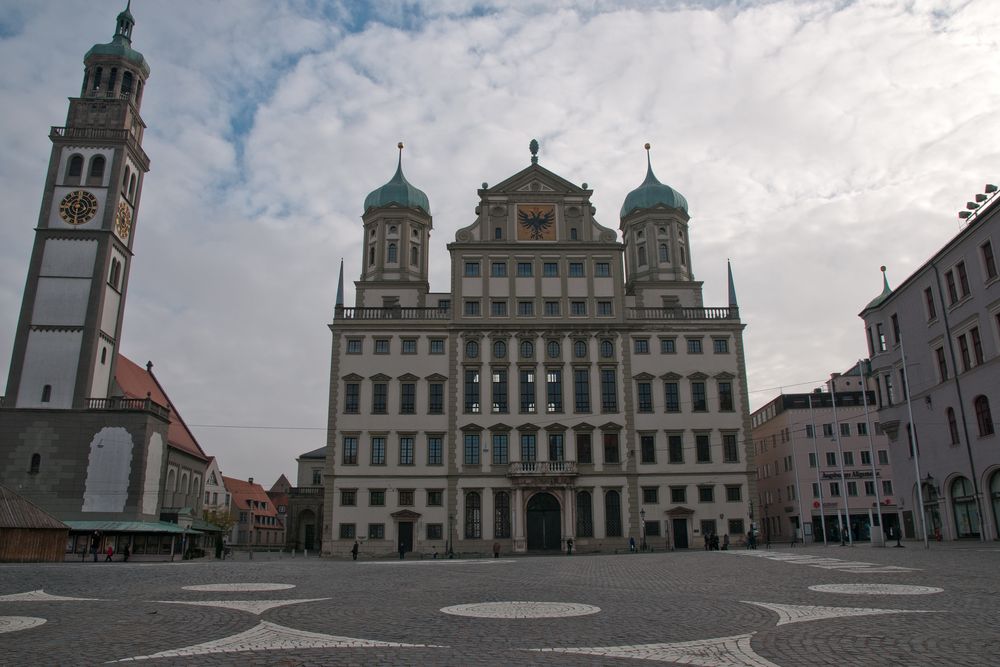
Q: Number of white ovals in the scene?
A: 4